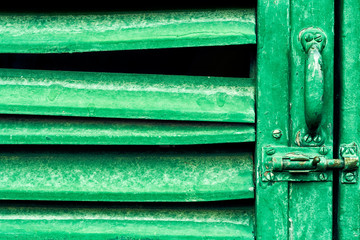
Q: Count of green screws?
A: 11